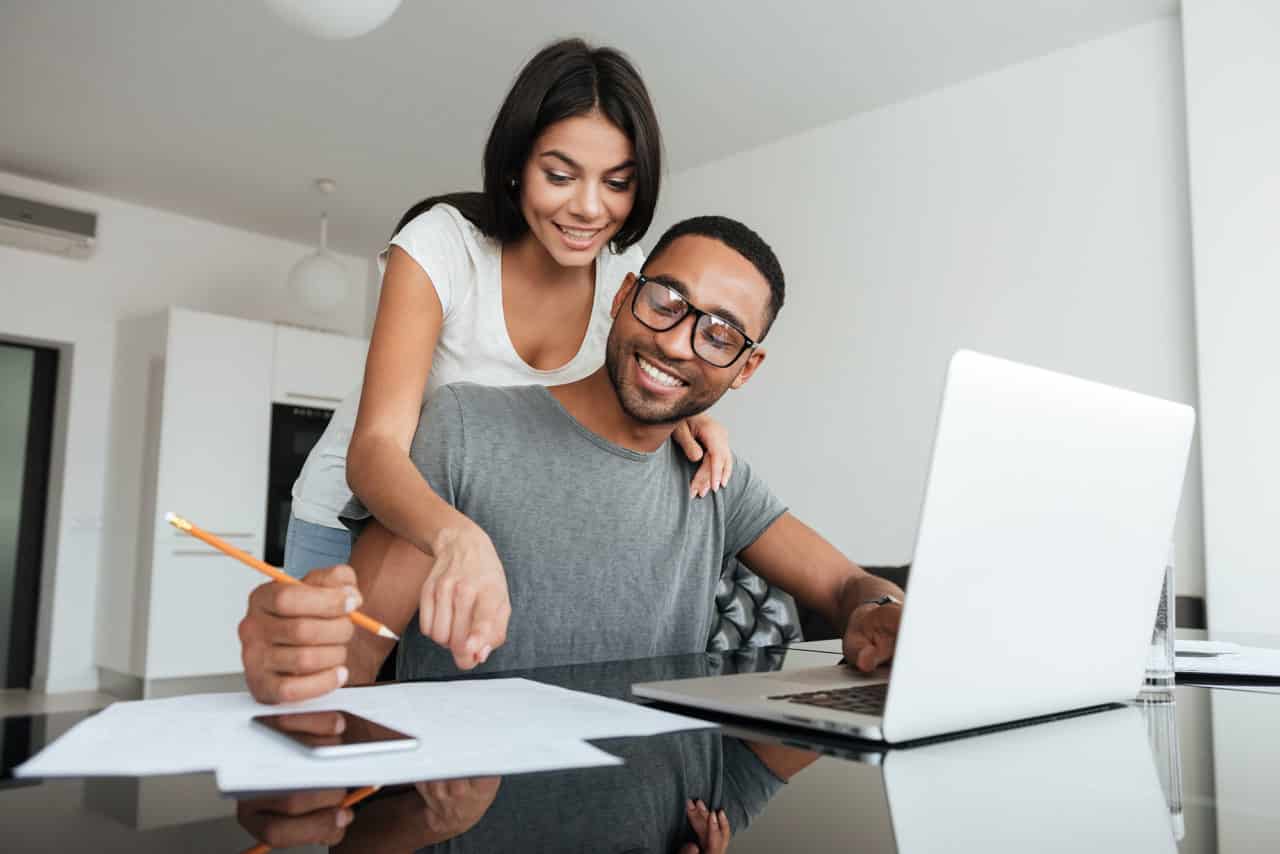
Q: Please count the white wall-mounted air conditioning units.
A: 1